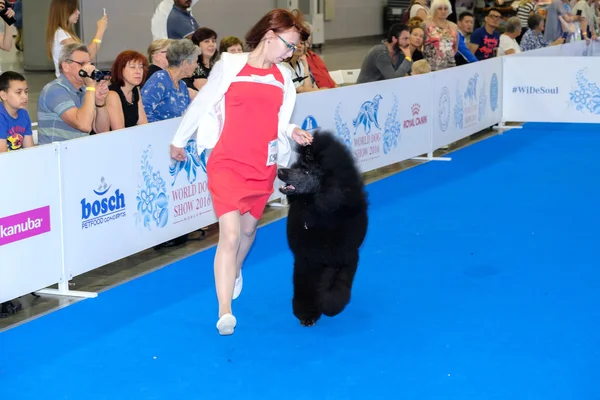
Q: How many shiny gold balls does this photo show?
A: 0